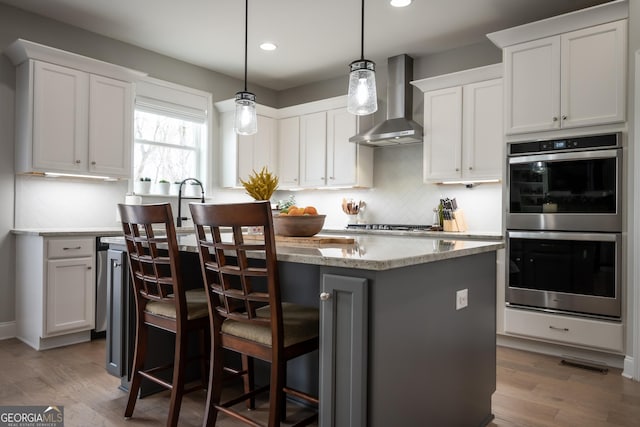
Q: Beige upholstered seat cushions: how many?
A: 2